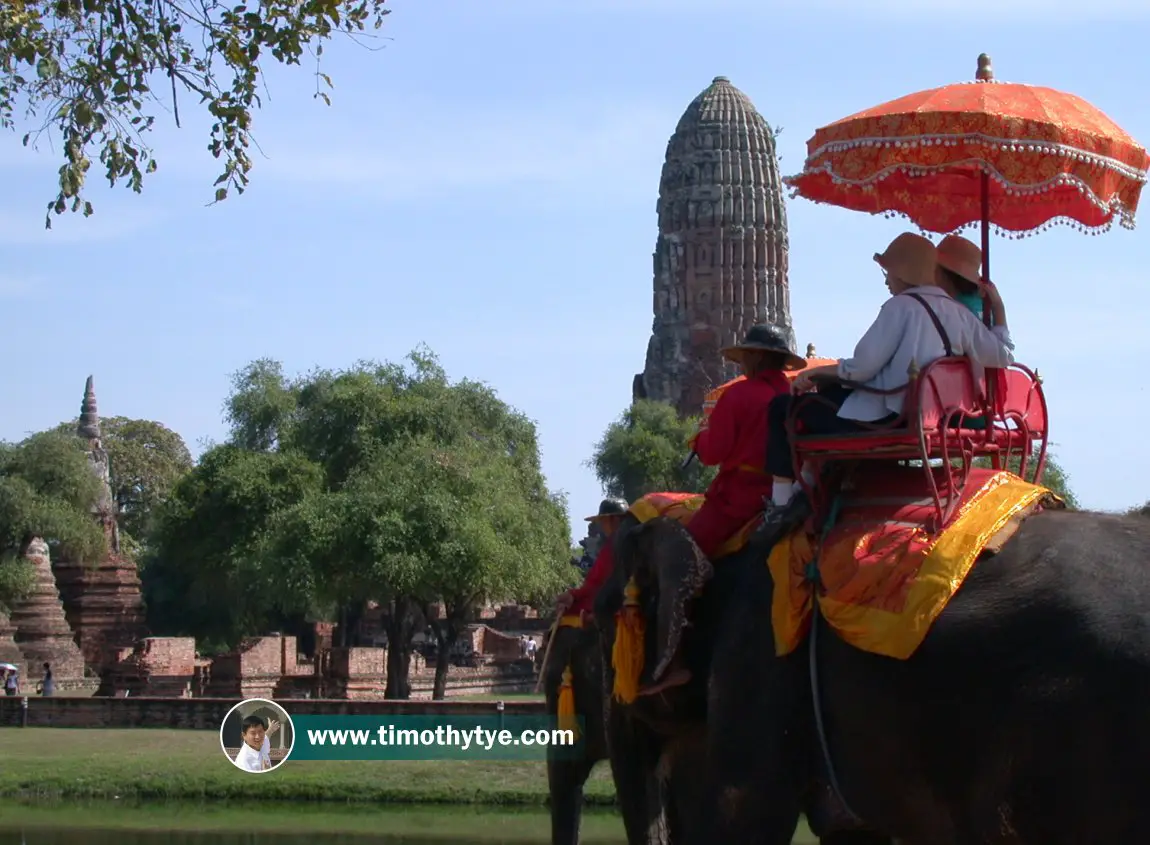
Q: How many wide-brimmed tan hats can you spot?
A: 2